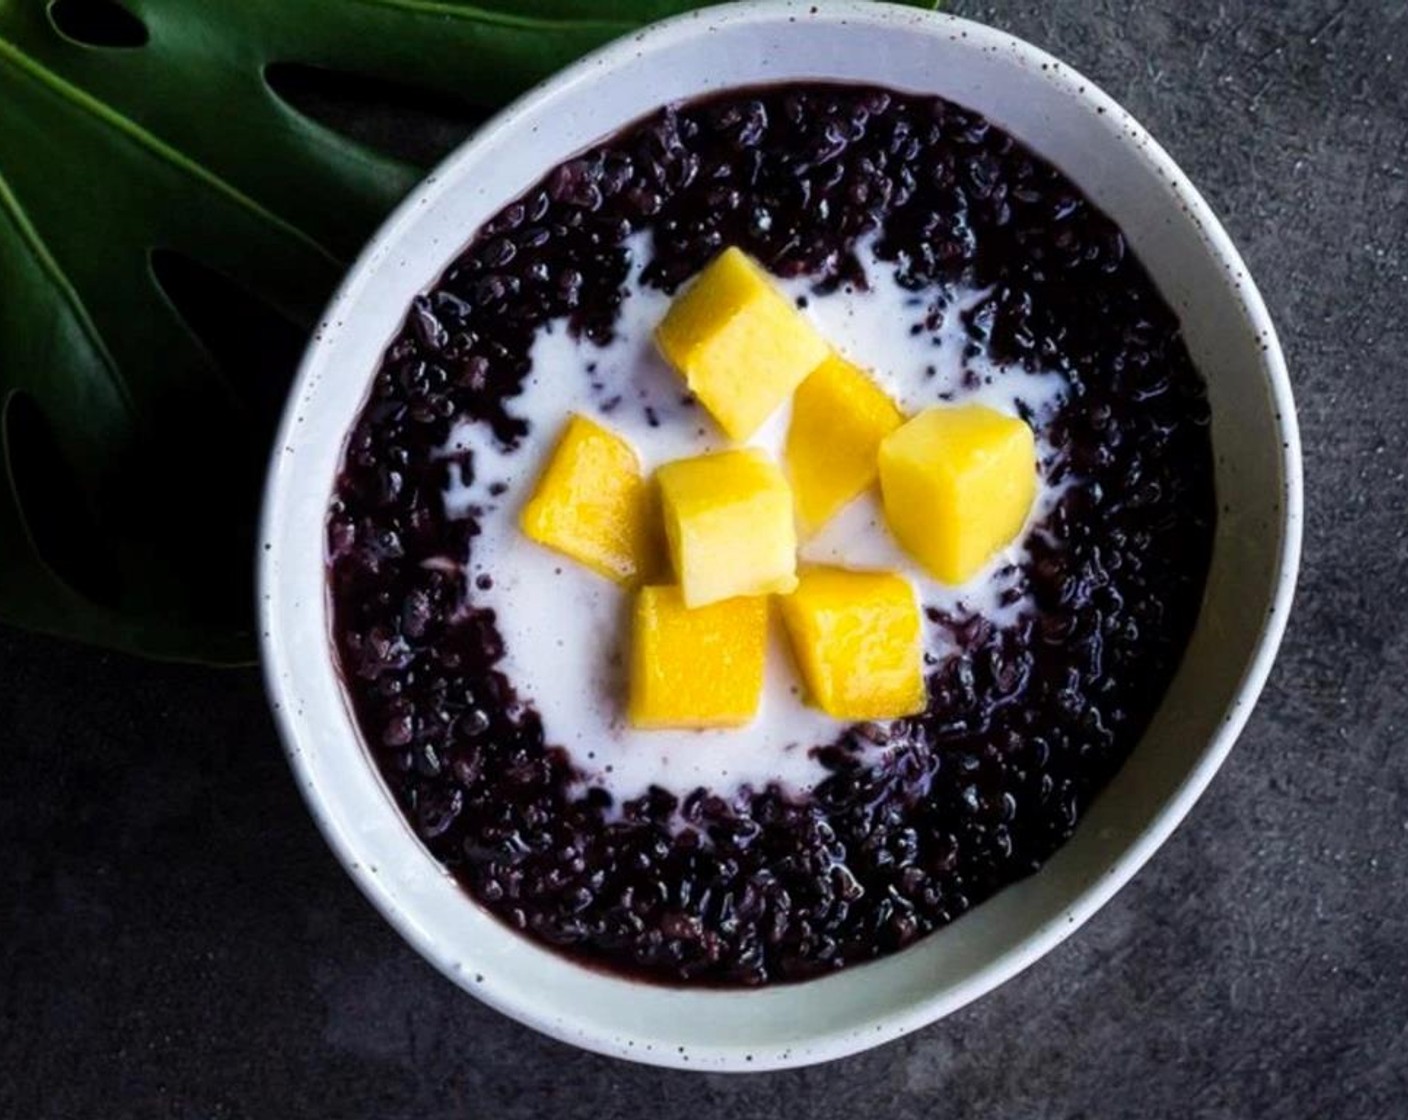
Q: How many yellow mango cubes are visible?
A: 7